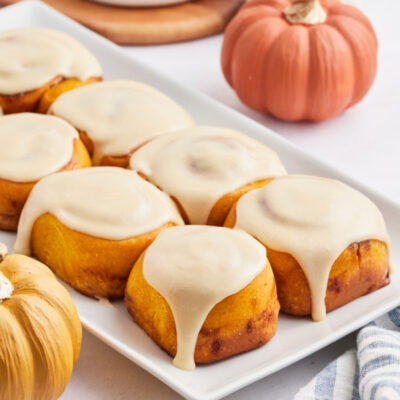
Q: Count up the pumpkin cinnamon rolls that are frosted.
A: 7